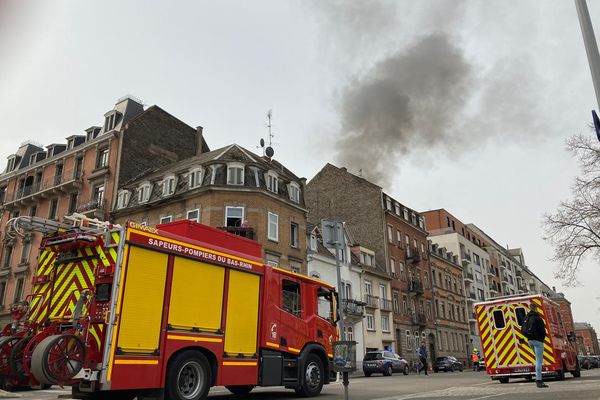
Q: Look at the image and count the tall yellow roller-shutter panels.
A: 3